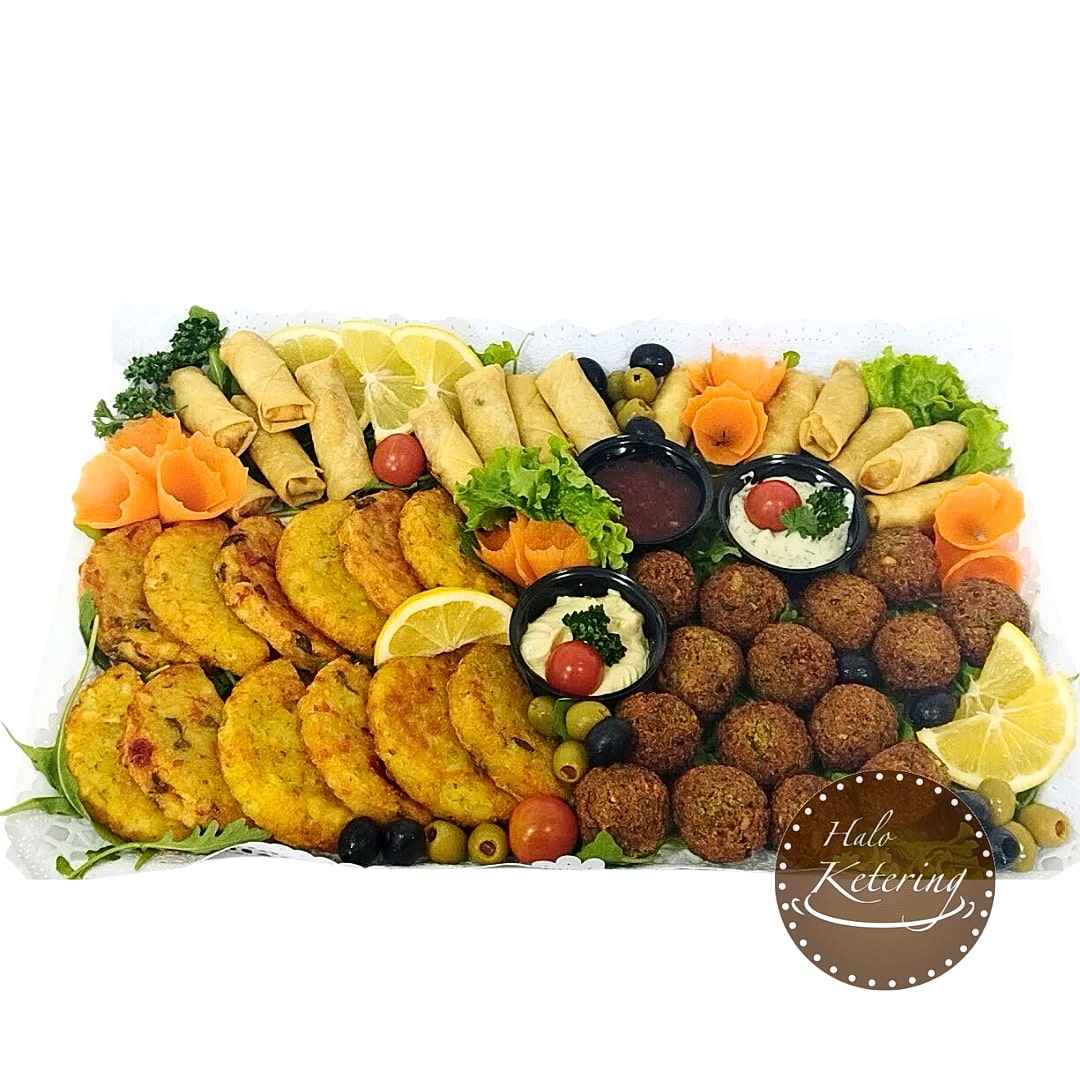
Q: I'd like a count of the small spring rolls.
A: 15